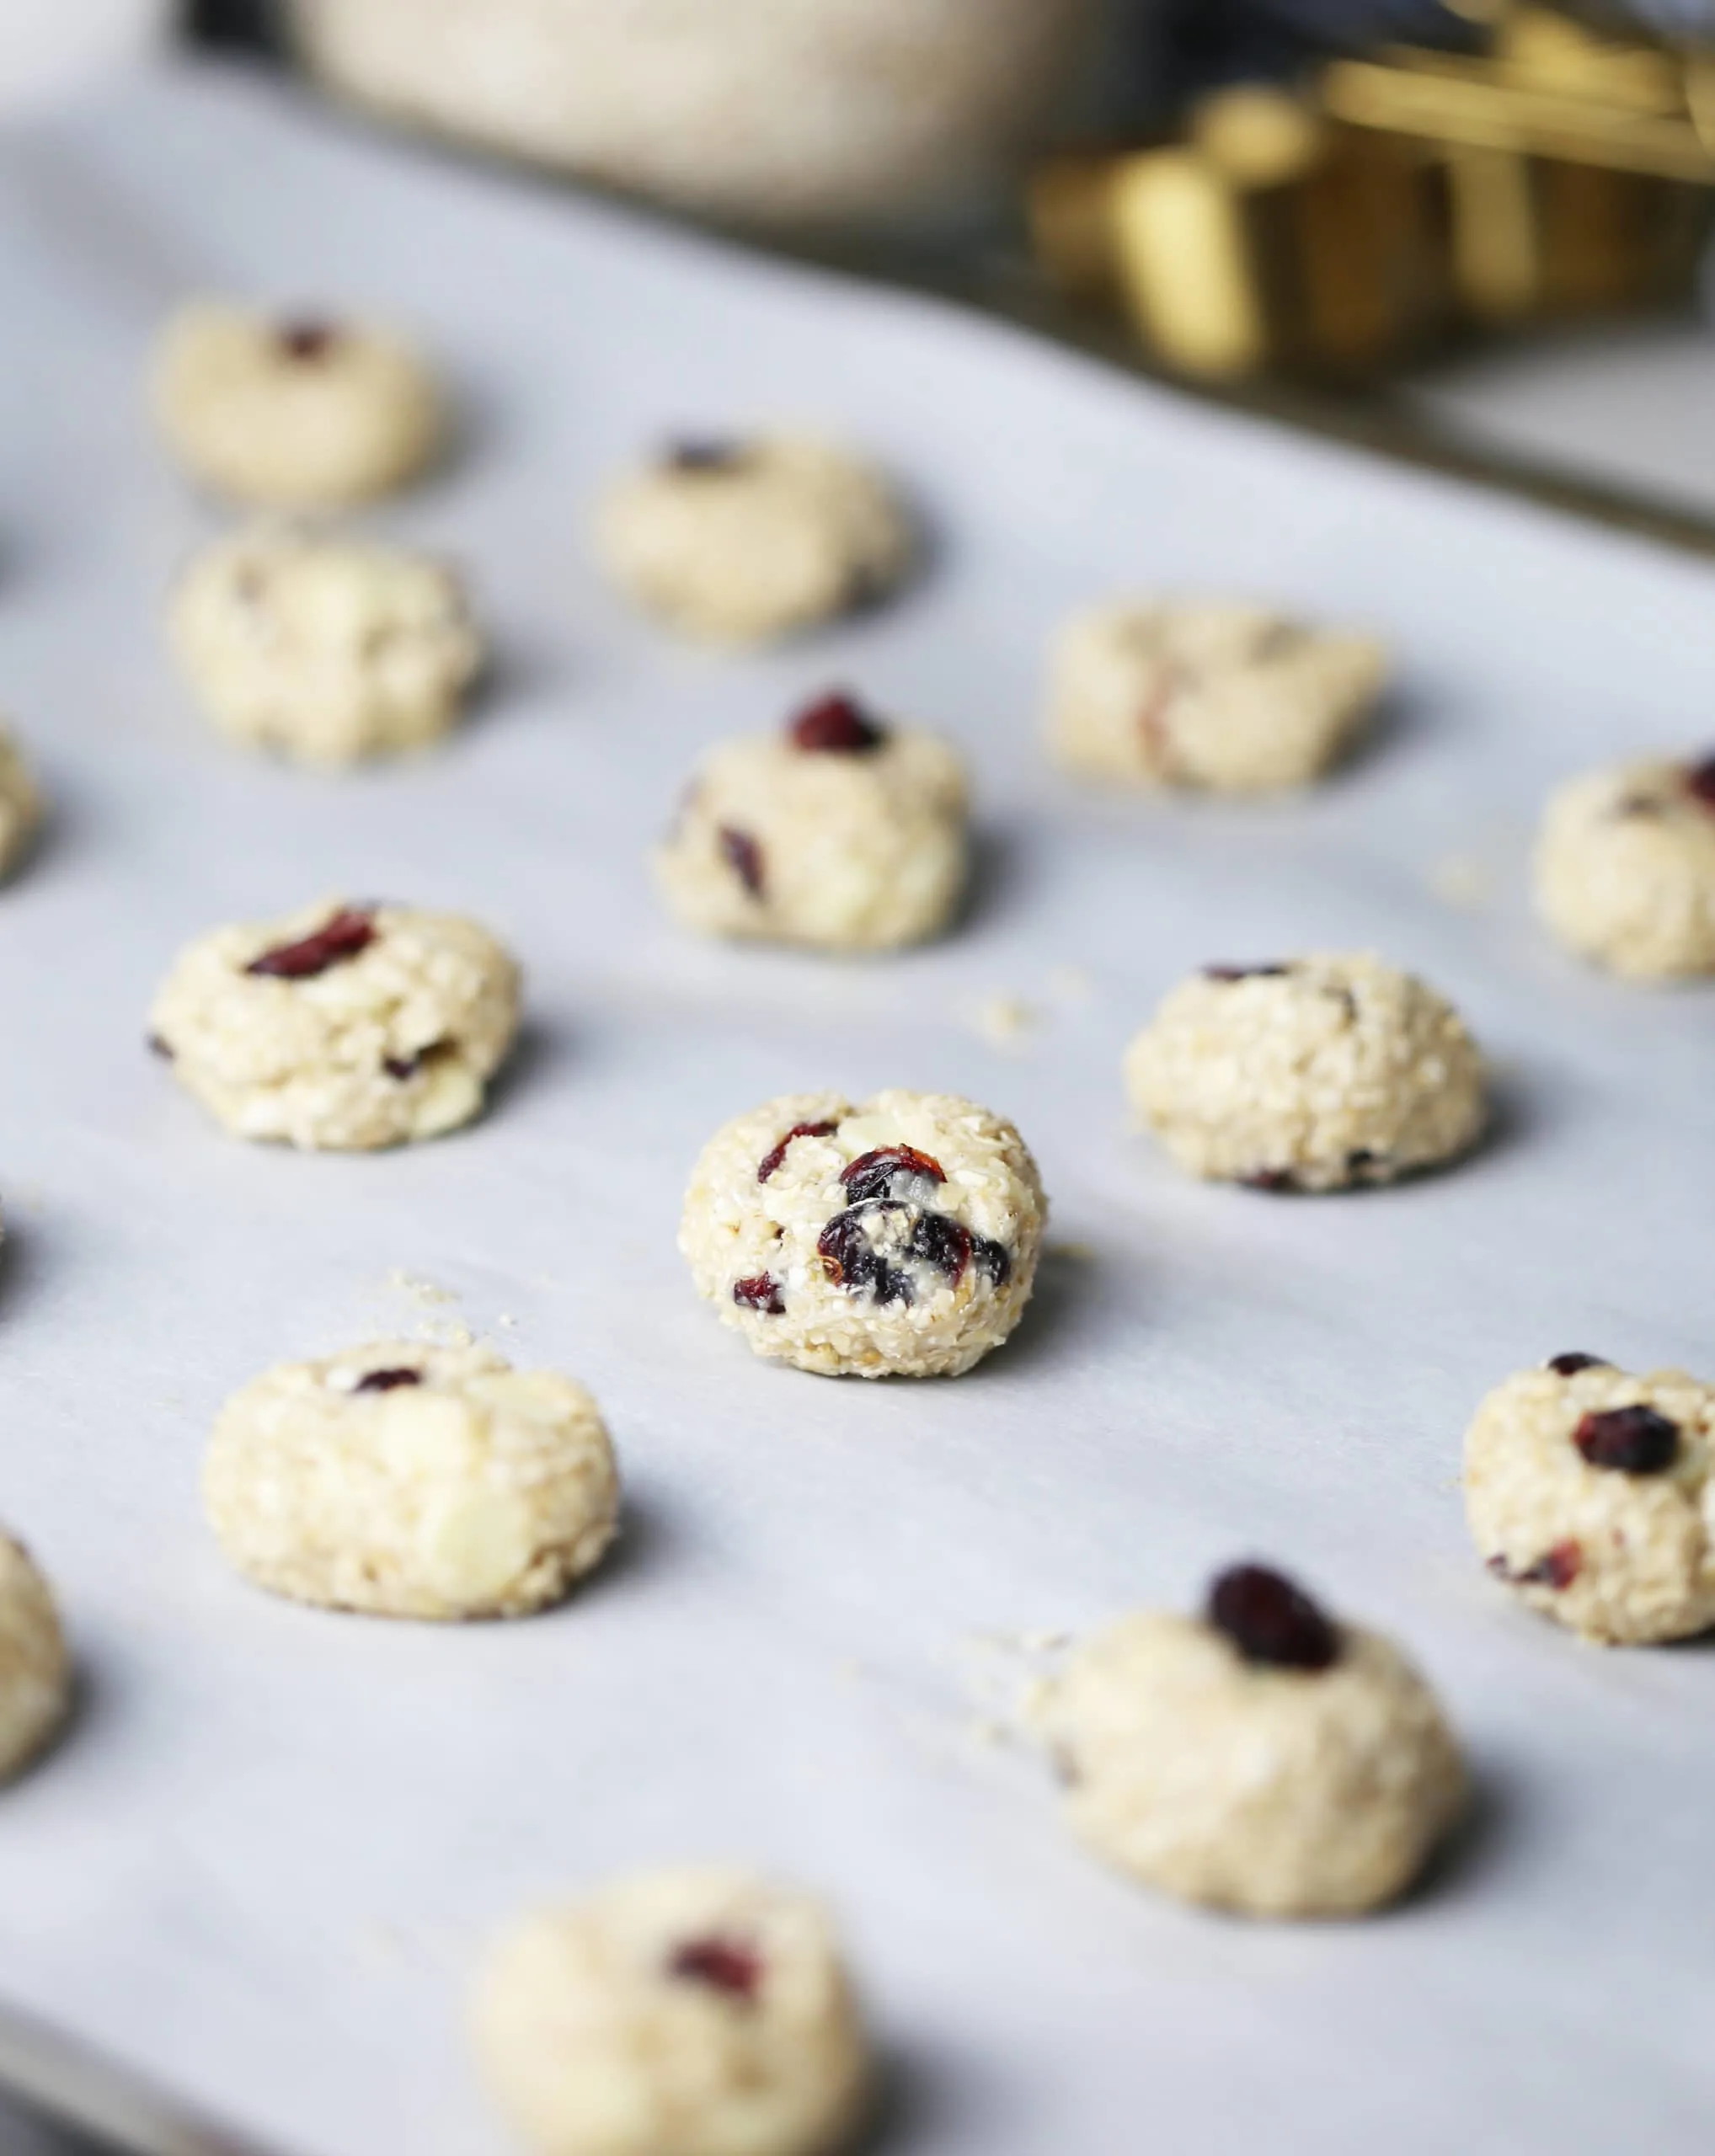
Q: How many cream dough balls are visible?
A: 15